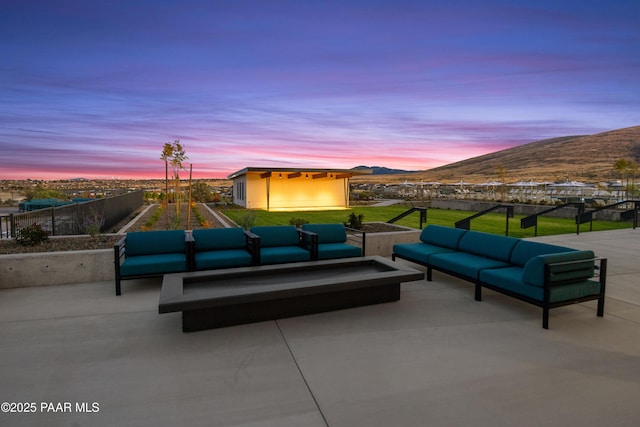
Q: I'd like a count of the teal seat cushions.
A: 7